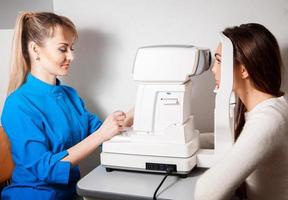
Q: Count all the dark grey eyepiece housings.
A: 1